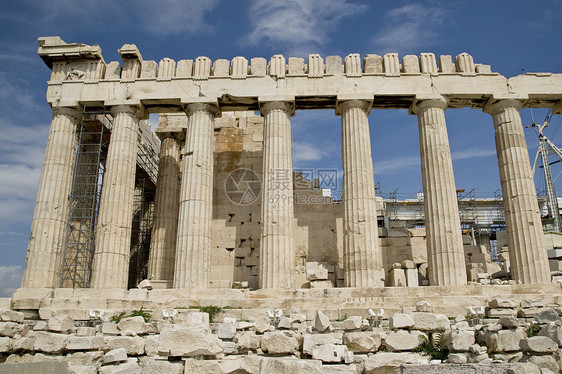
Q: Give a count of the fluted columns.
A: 8